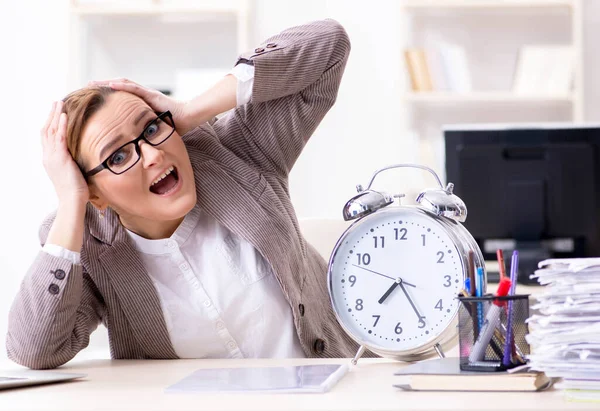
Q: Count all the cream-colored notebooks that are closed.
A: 1